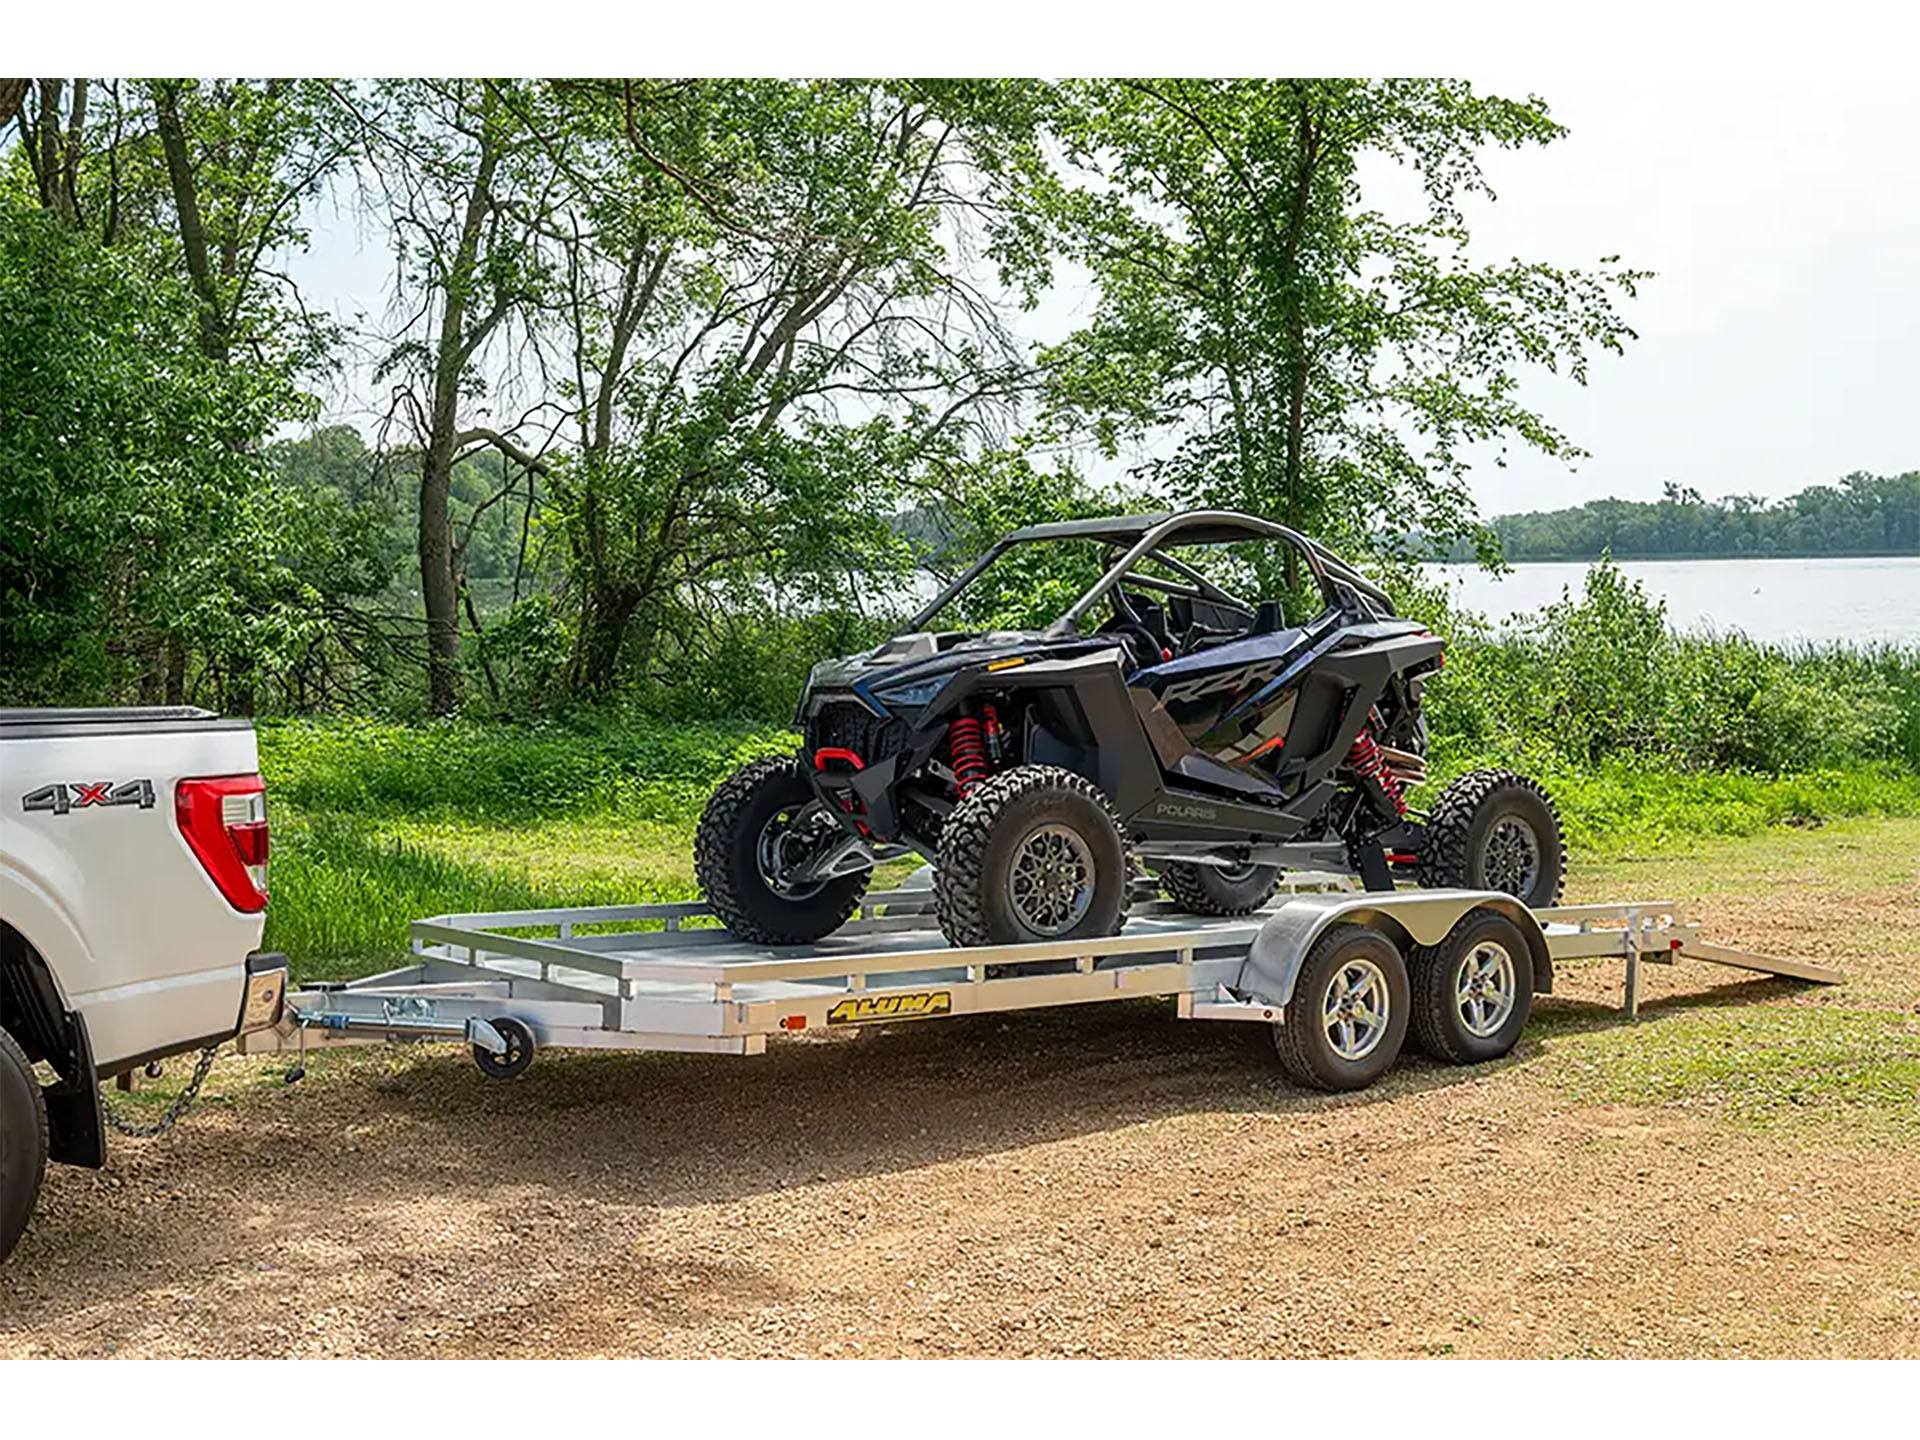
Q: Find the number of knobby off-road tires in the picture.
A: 4